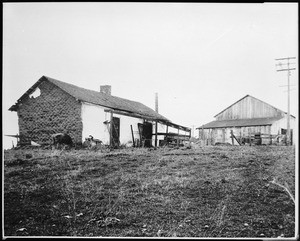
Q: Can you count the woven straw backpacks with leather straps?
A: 0